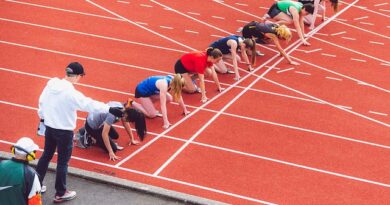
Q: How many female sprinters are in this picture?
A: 7